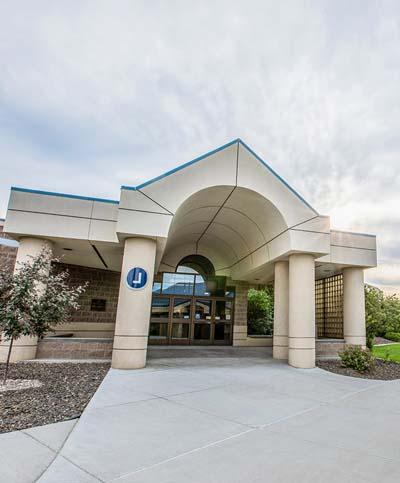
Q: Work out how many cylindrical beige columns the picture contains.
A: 5